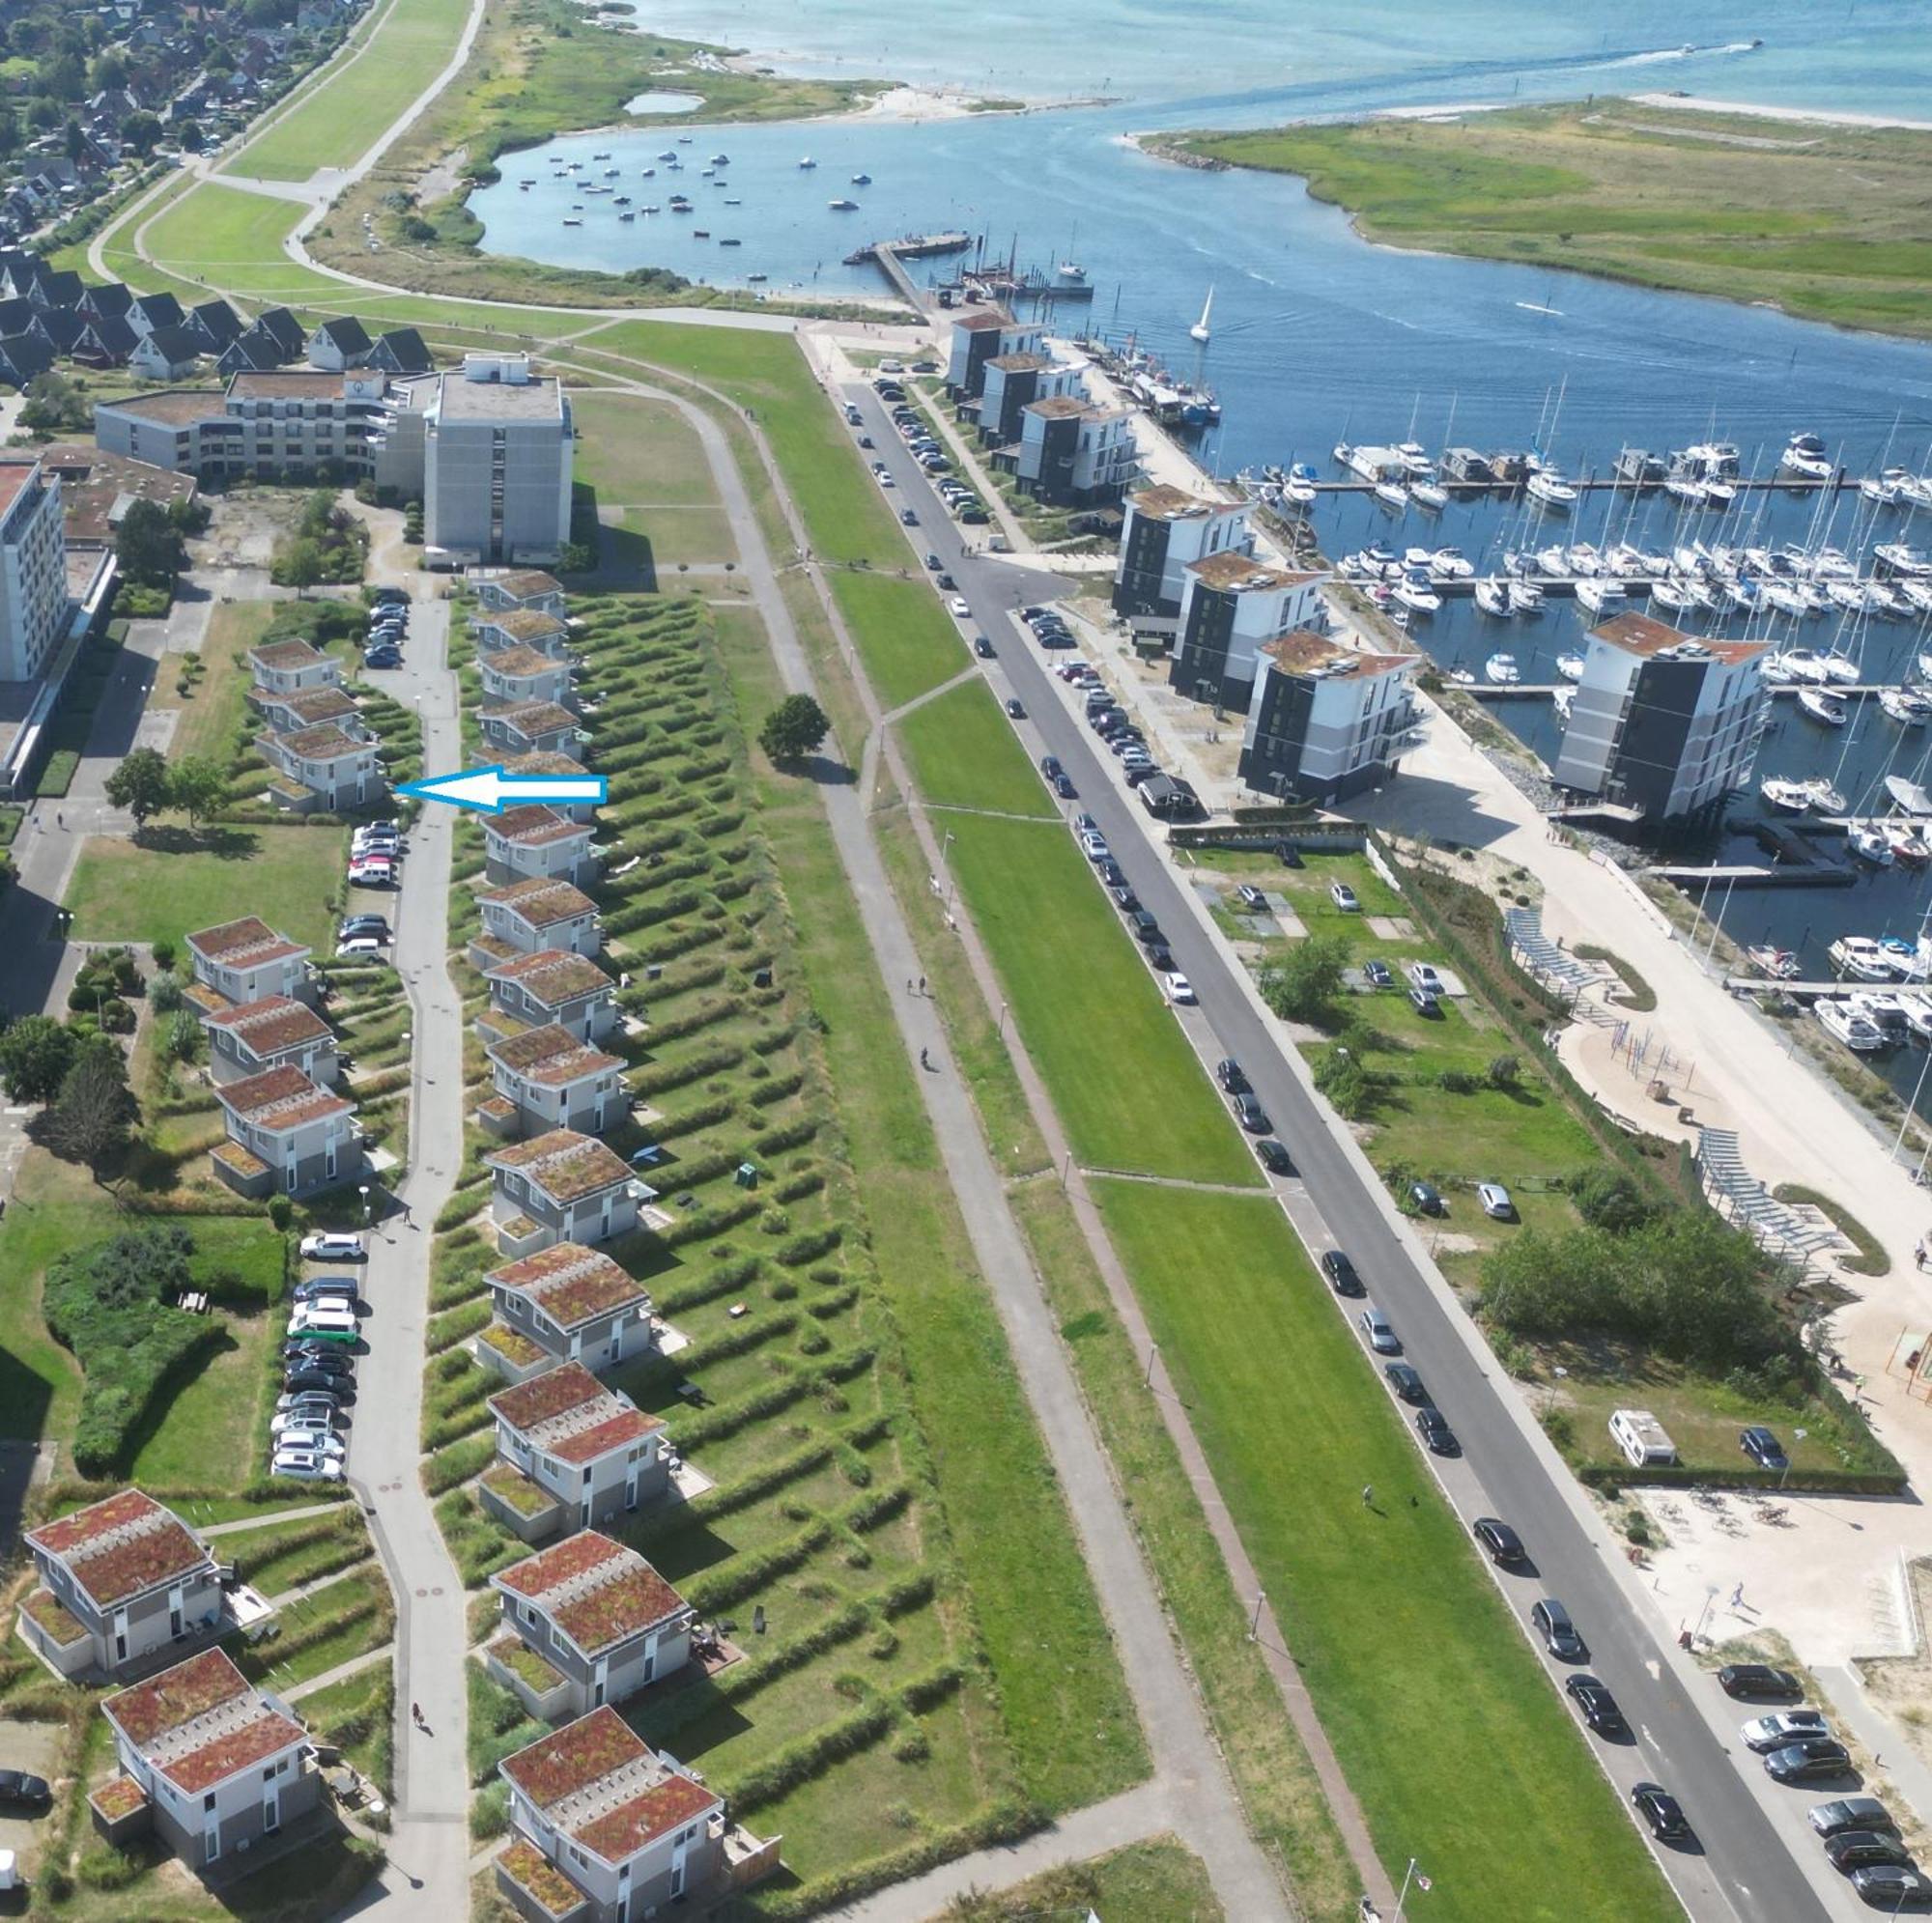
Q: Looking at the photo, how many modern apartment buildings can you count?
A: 7